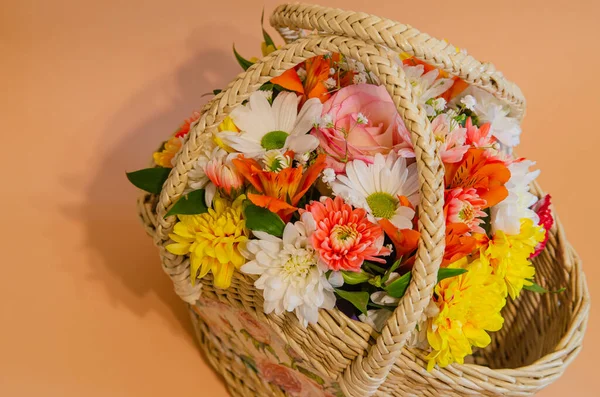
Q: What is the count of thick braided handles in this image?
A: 2